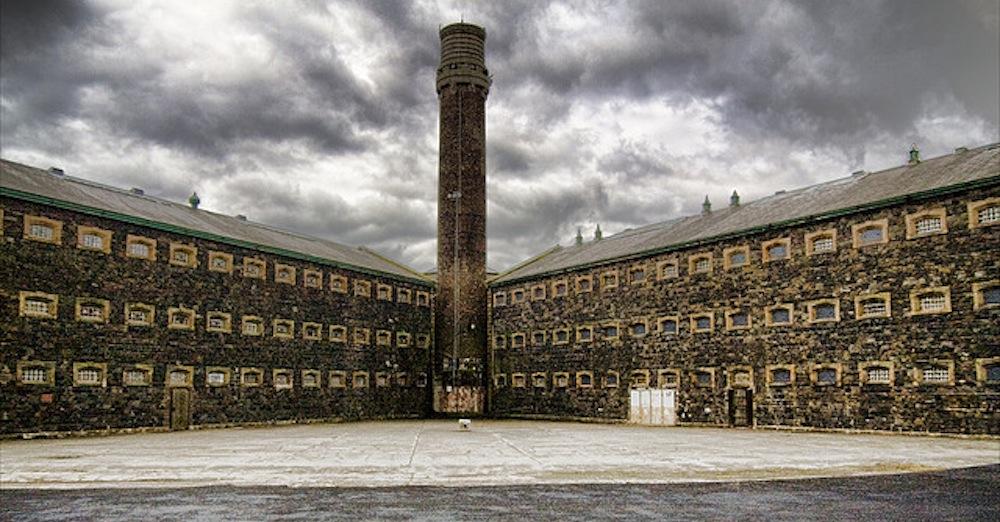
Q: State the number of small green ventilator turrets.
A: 6